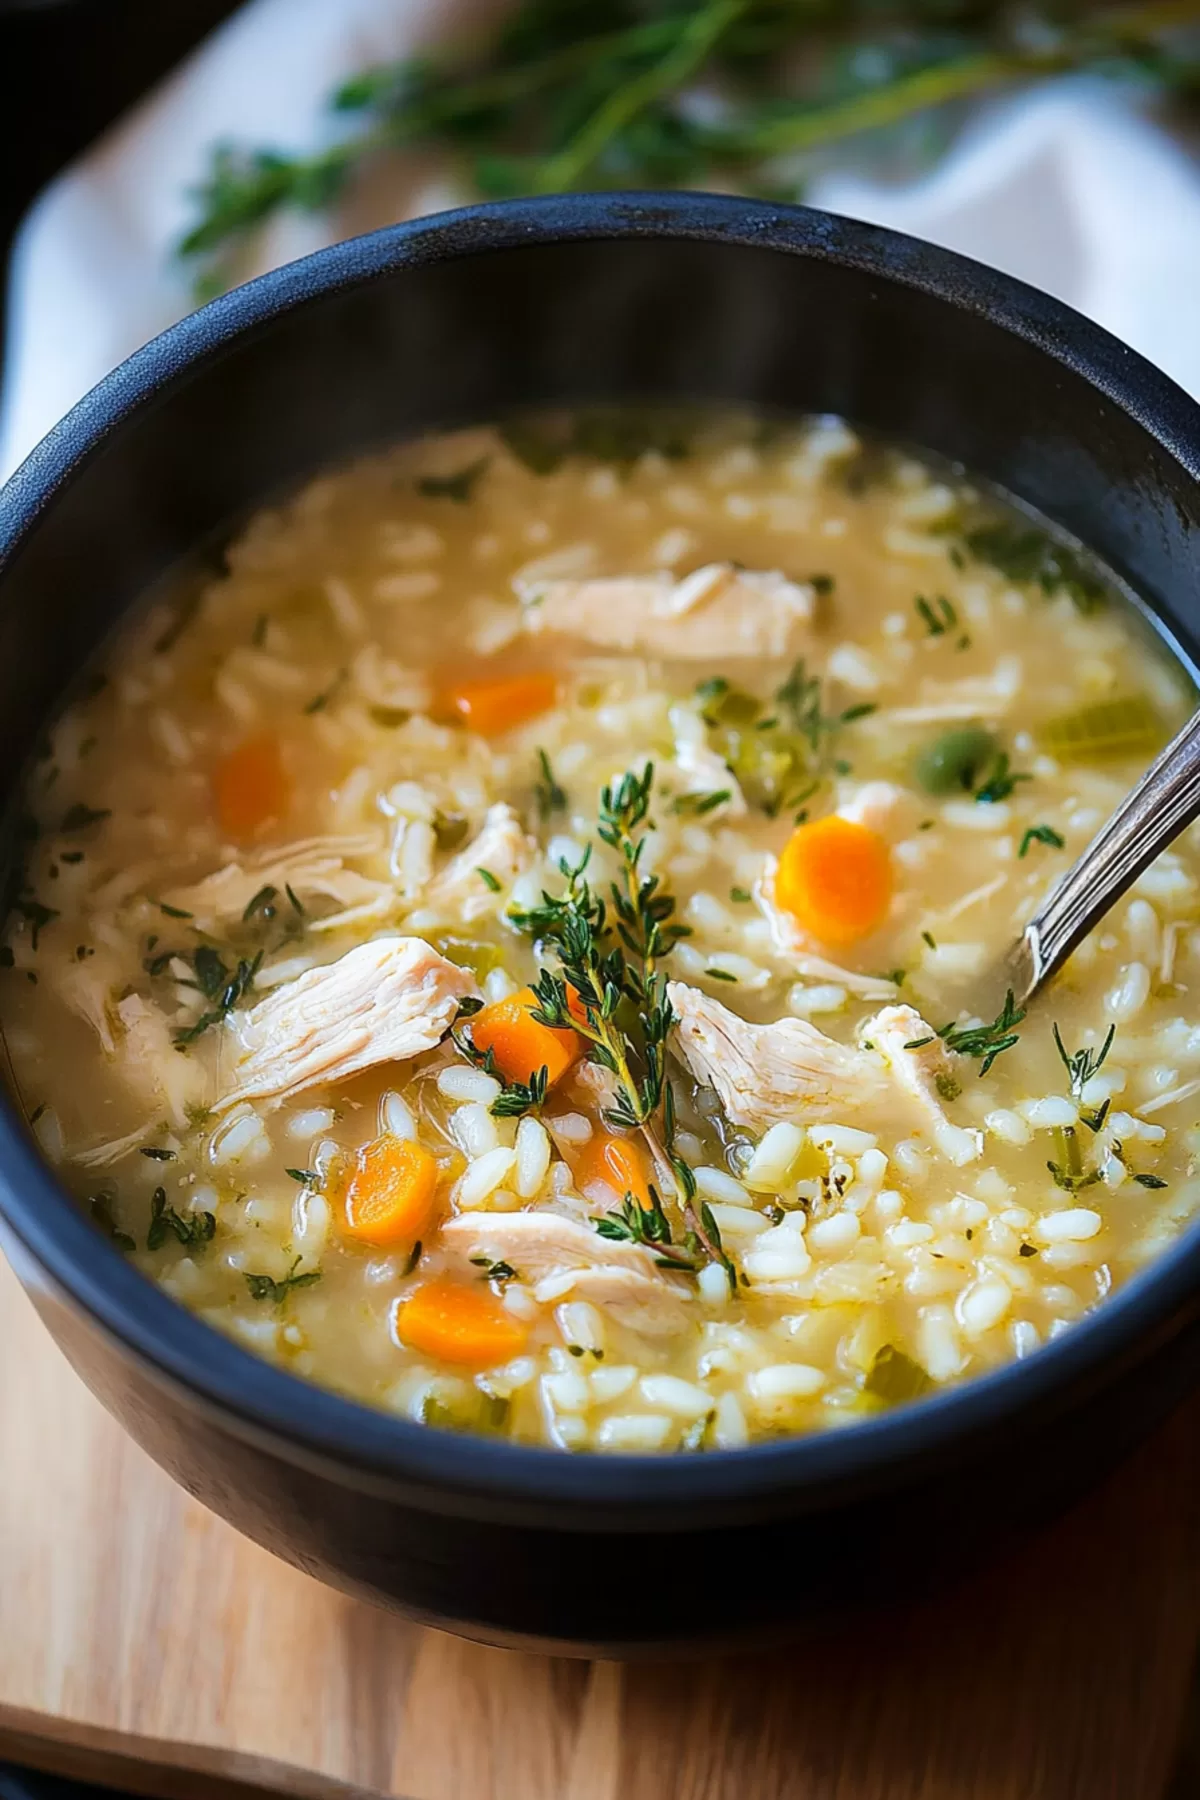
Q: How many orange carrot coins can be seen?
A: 7